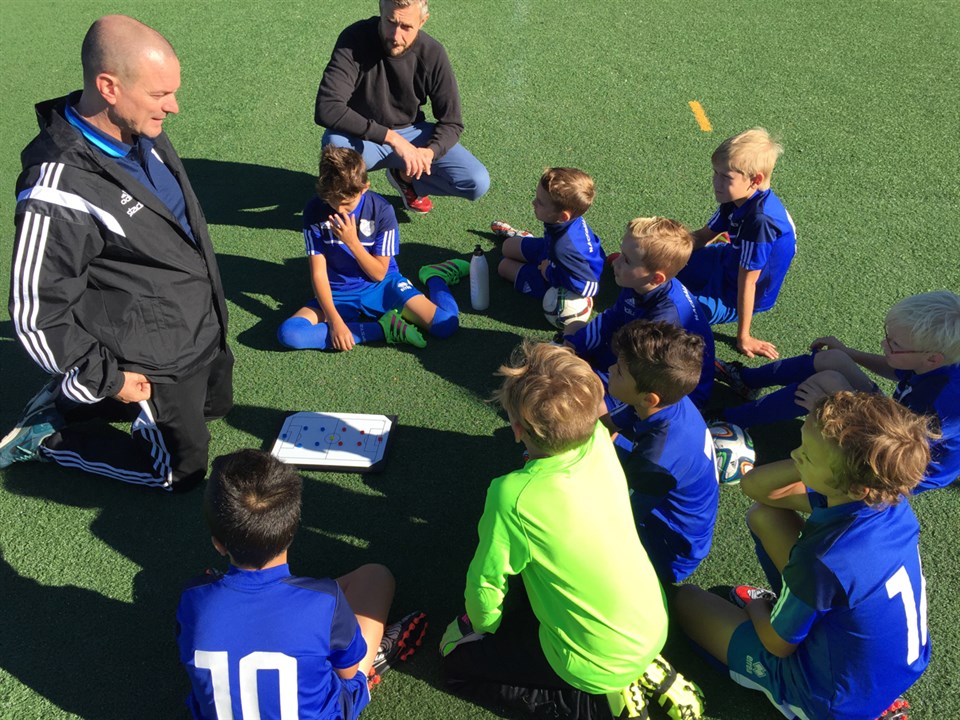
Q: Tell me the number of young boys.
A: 9